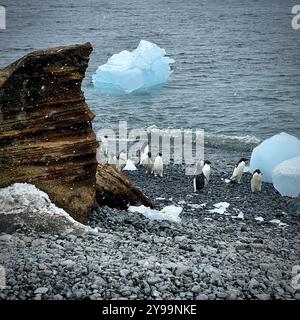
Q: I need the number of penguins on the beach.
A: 10